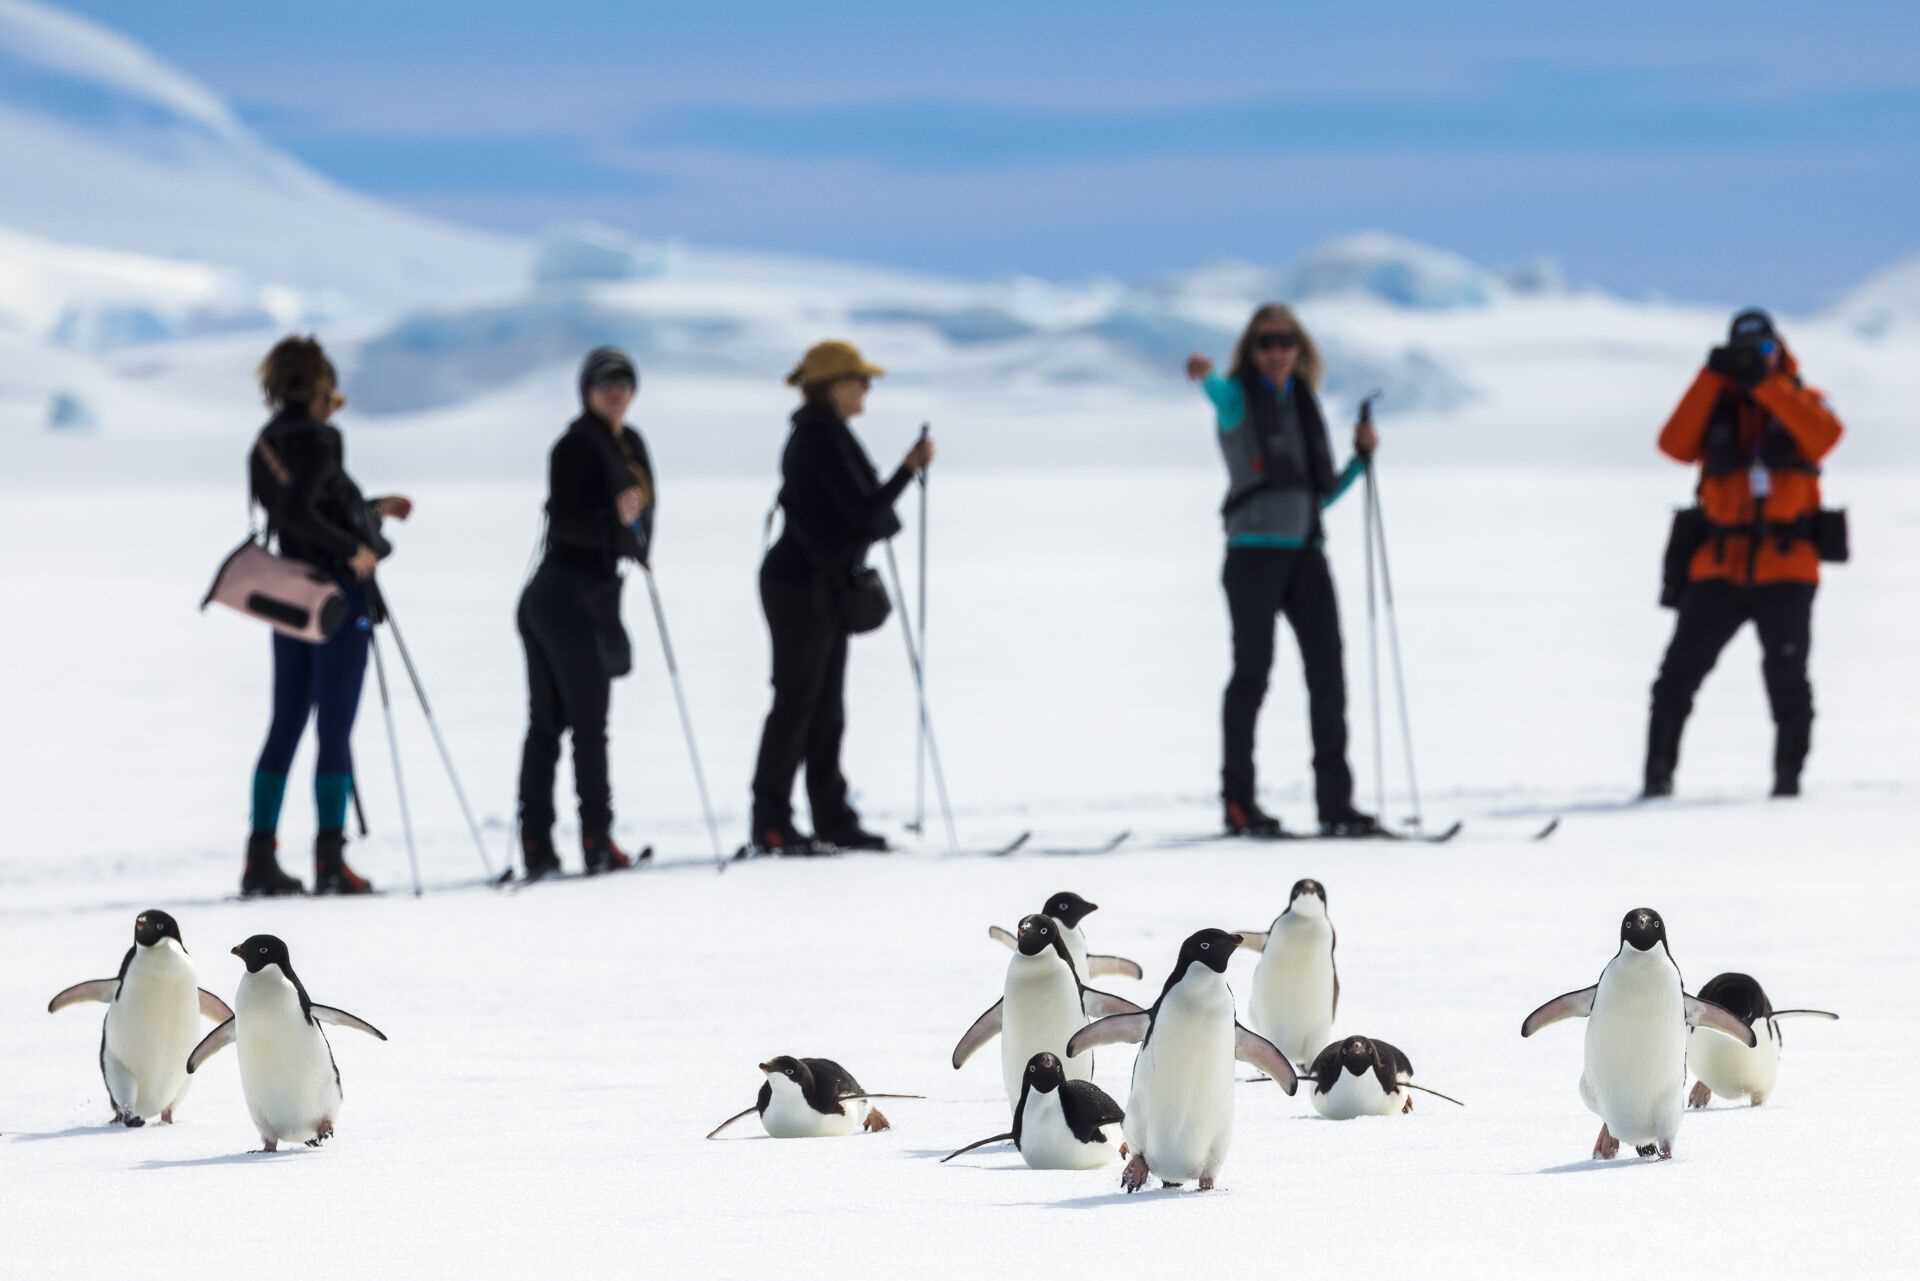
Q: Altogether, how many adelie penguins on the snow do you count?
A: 11